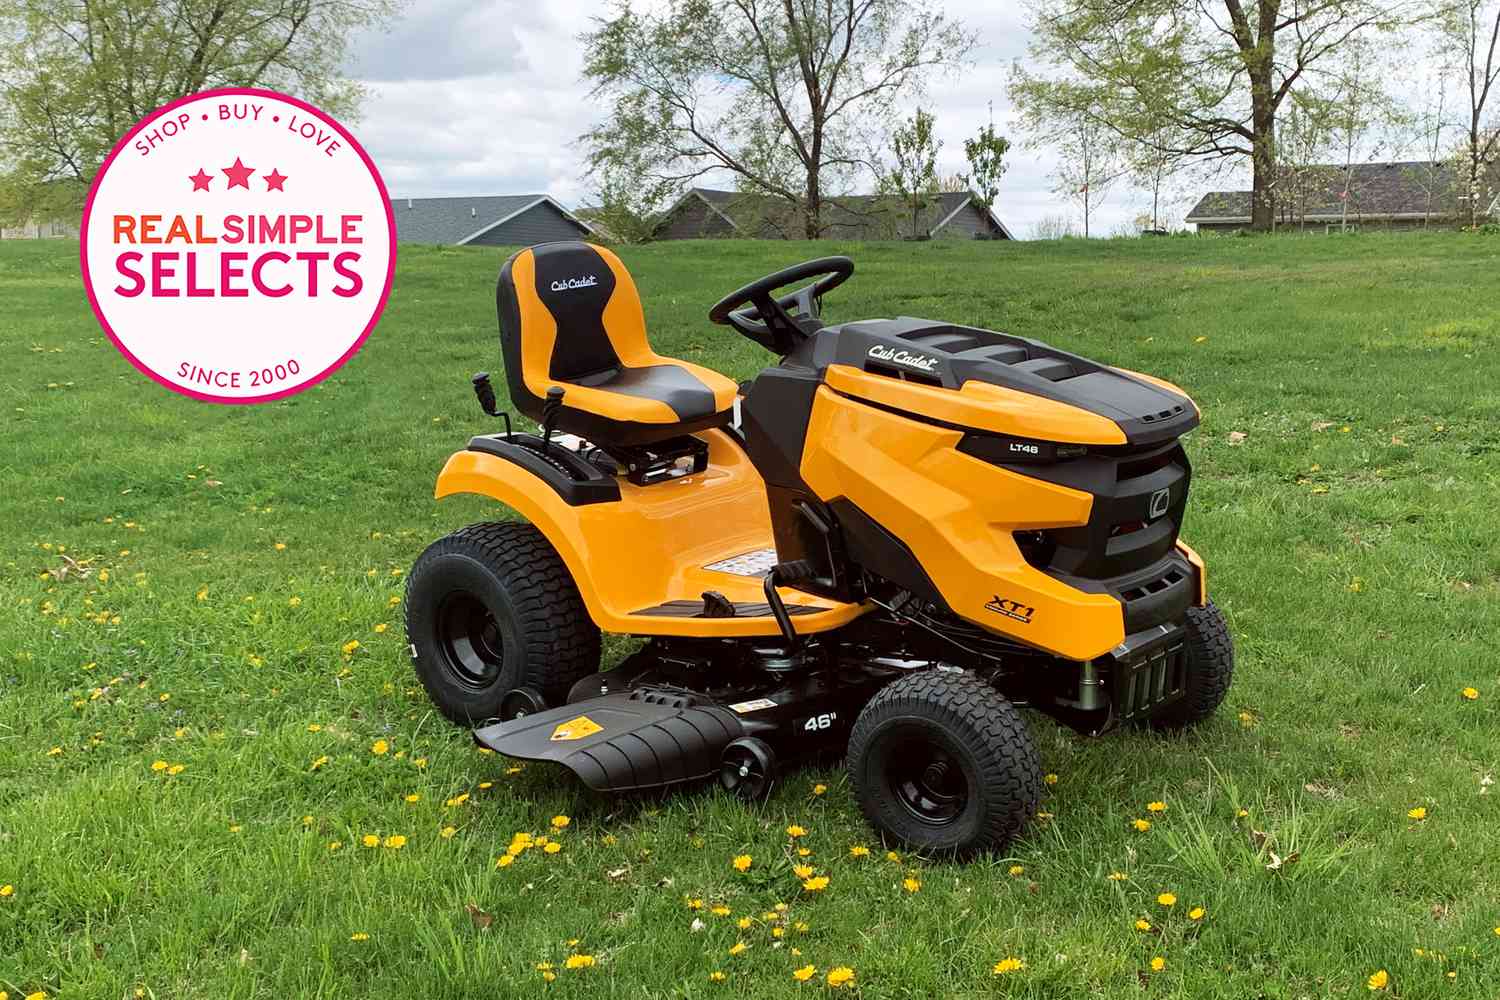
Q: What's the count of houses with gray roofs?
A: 3